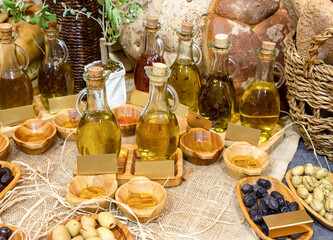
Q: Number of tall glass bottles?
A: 8